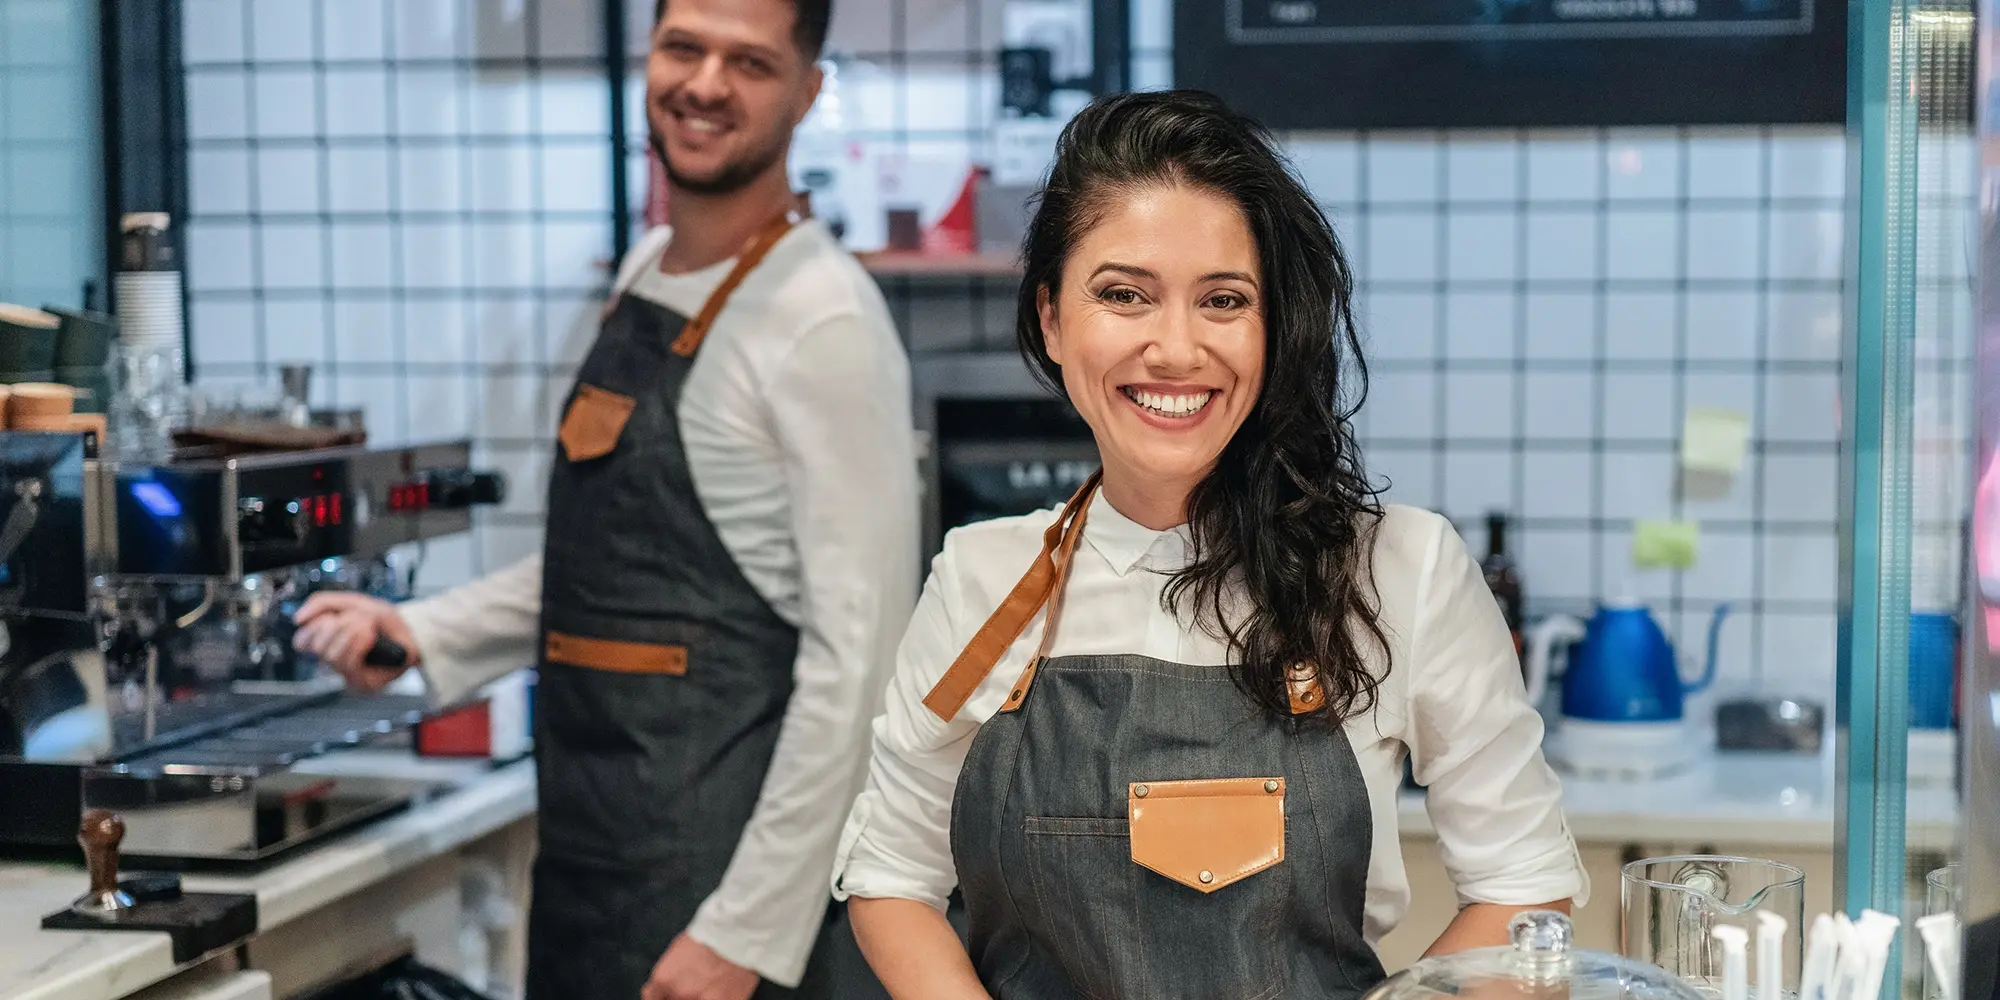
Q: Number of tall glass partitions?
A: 1